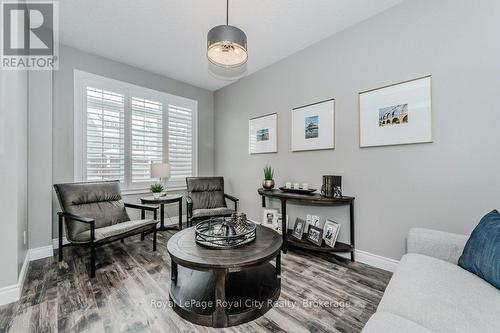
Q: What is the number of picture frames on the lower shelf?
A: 6